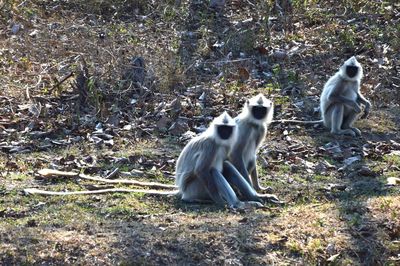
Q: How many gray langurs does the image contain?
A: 3